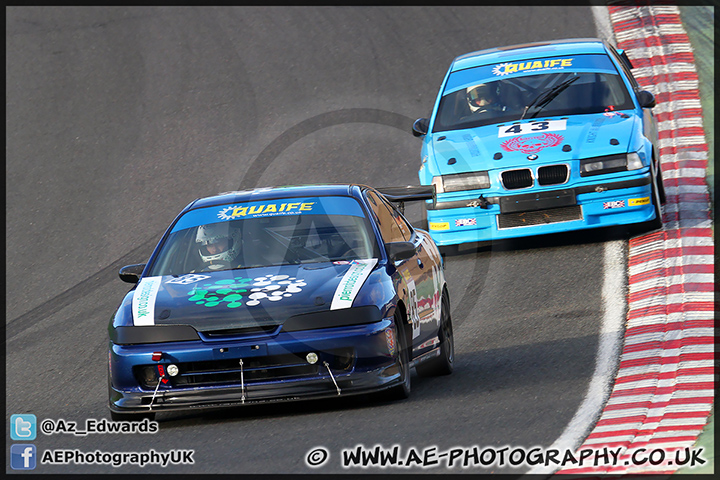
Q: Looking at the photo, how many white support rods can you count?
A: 3